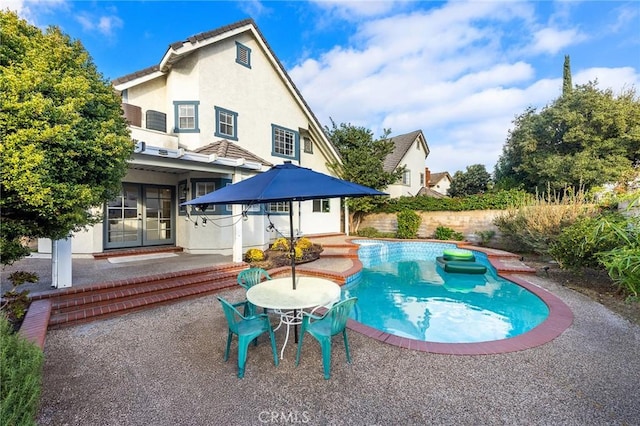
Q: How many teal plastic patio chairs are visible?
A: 3